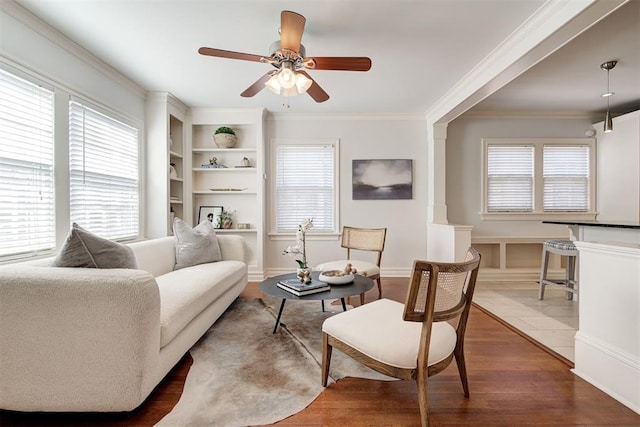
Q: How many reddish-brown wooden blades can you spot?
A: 5